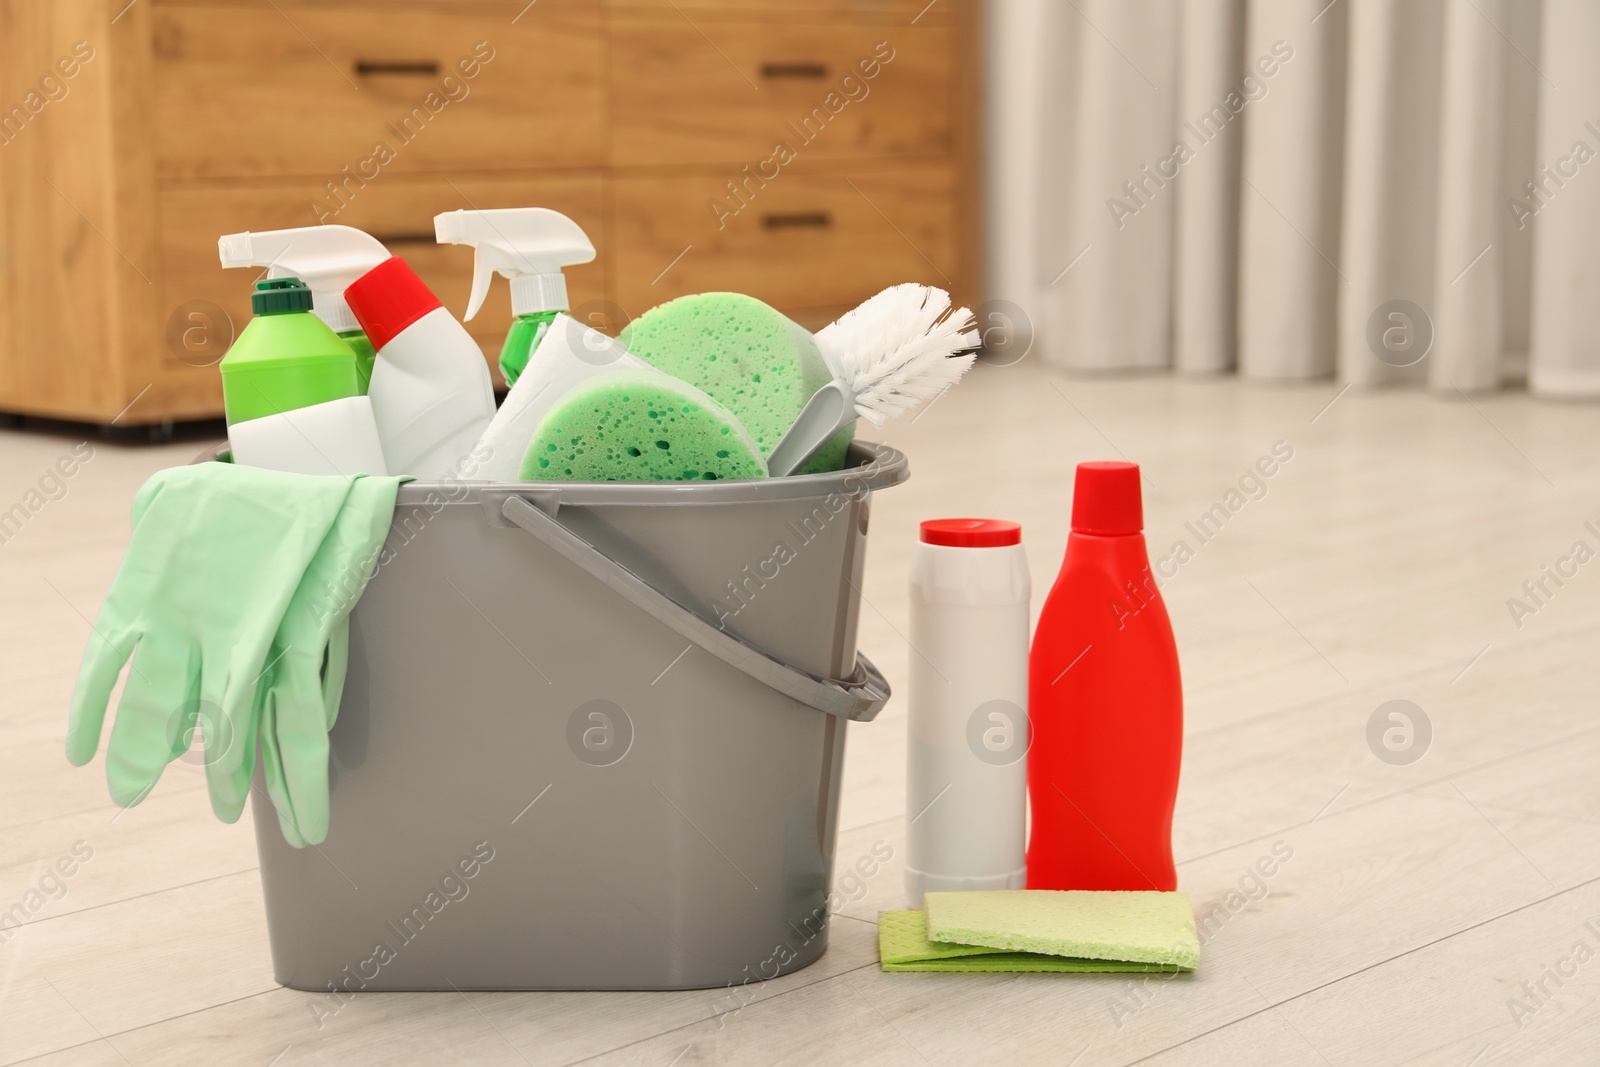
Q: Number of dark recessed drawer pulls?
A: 4